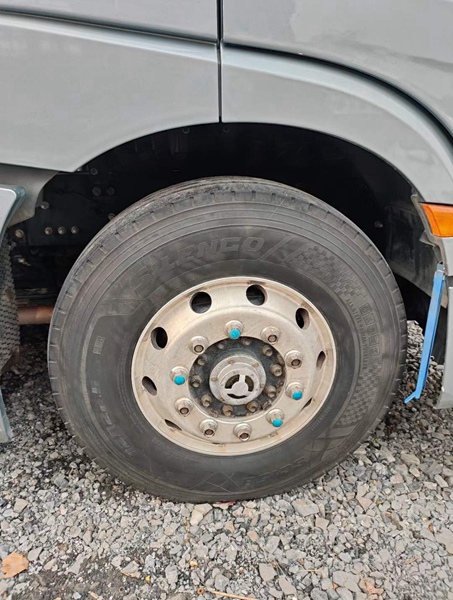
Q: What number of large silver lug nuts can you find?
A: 10